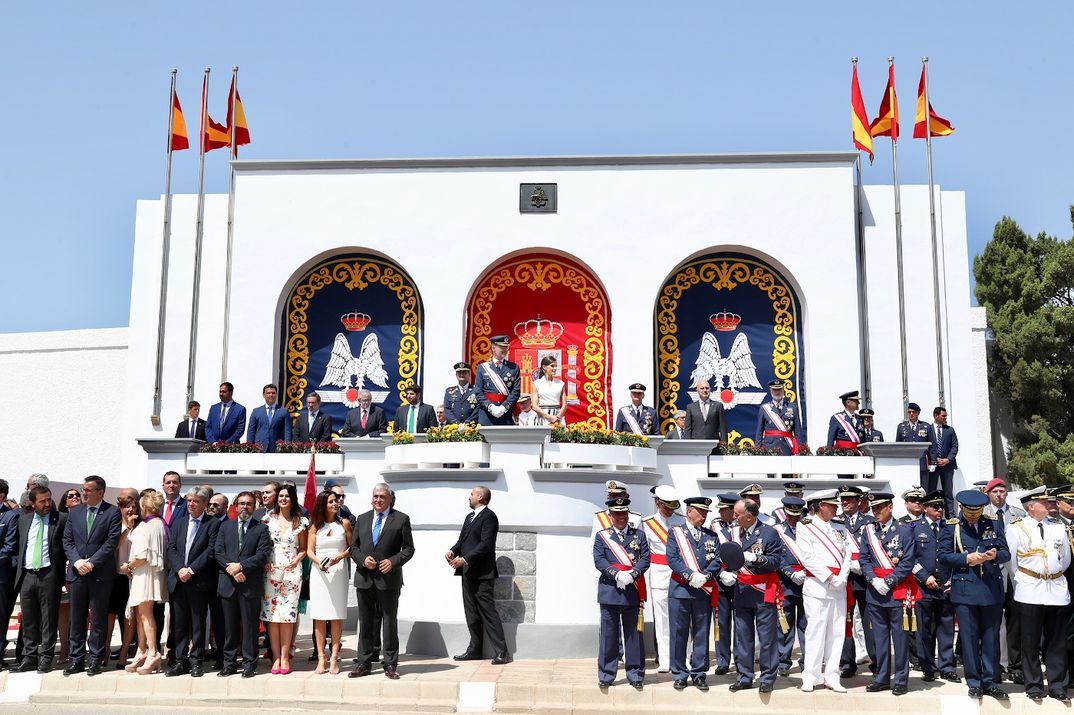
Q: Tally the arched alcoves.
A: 3